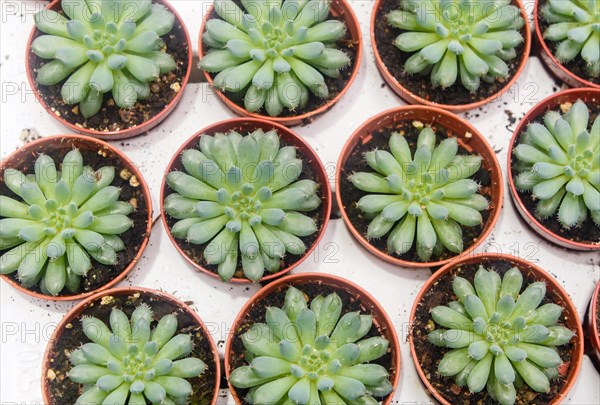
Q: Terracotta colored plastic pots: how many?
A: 12